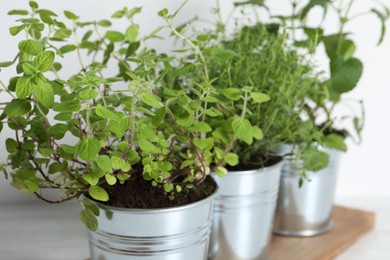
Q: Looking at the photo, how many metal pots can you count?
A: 3